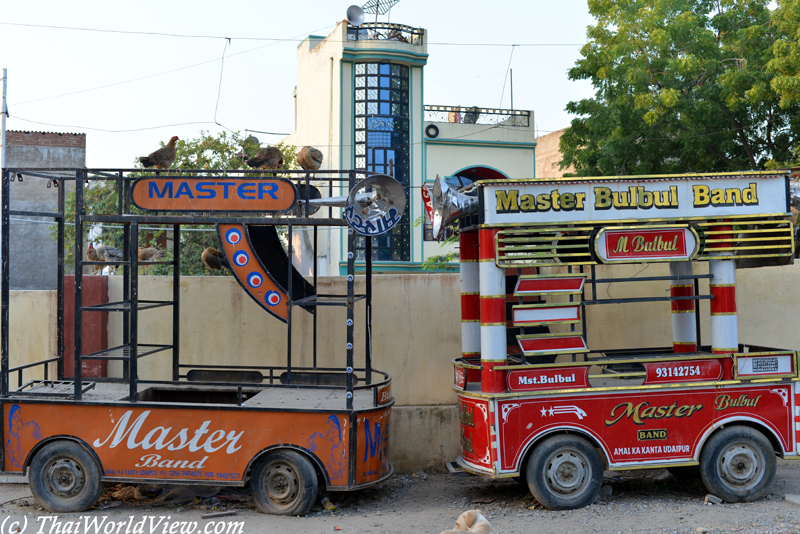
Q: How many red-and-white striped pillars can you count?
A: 4